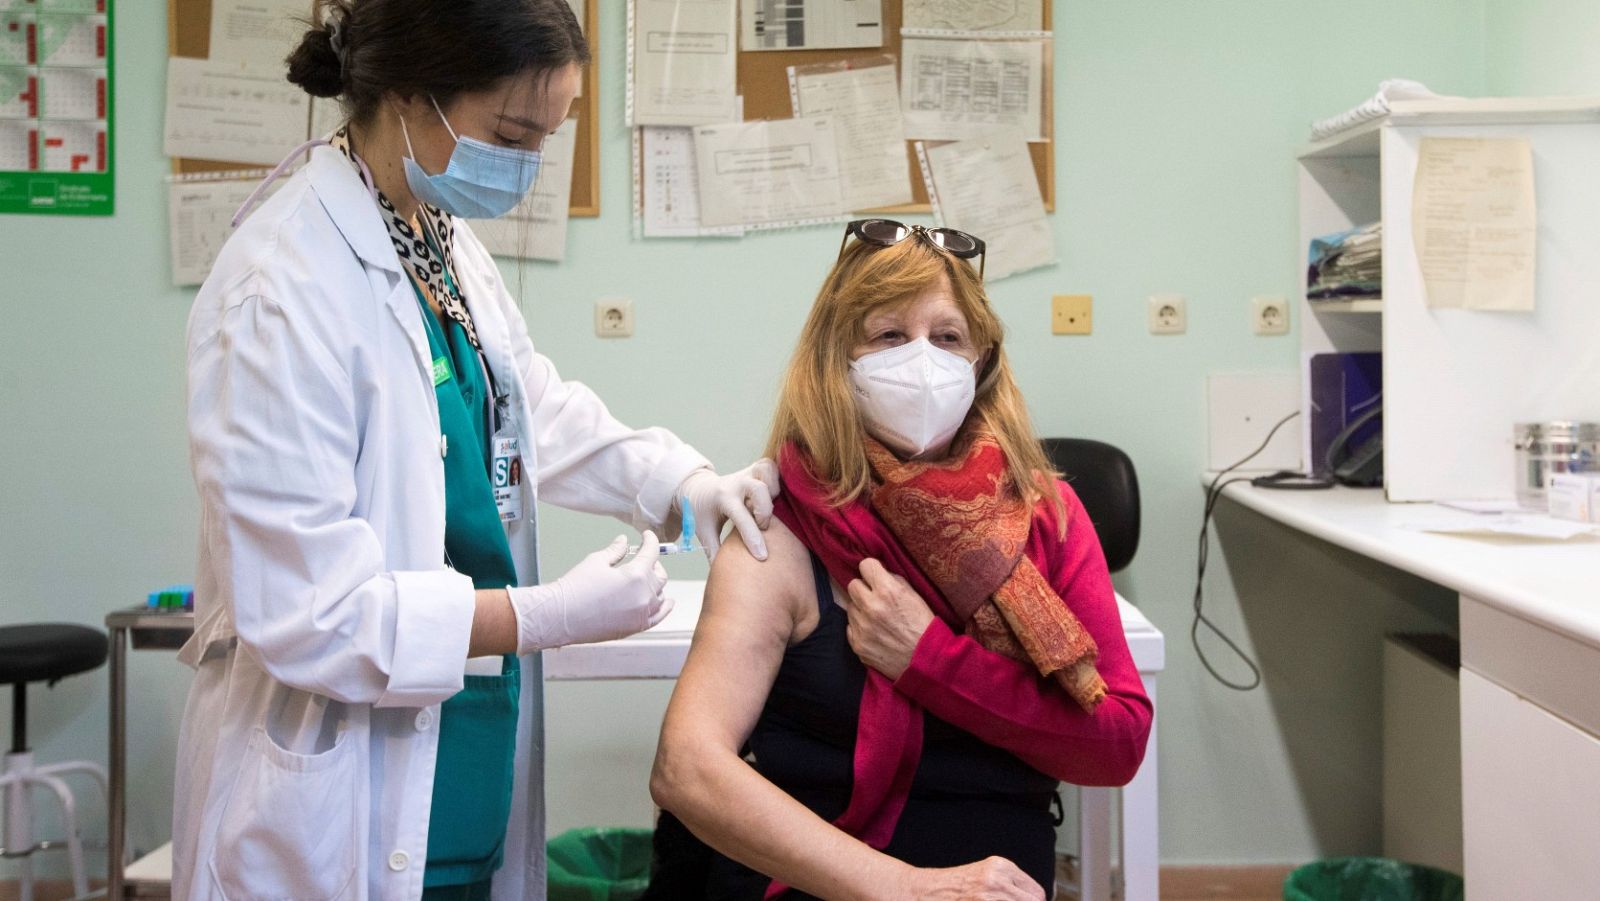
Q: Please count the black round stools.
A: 1